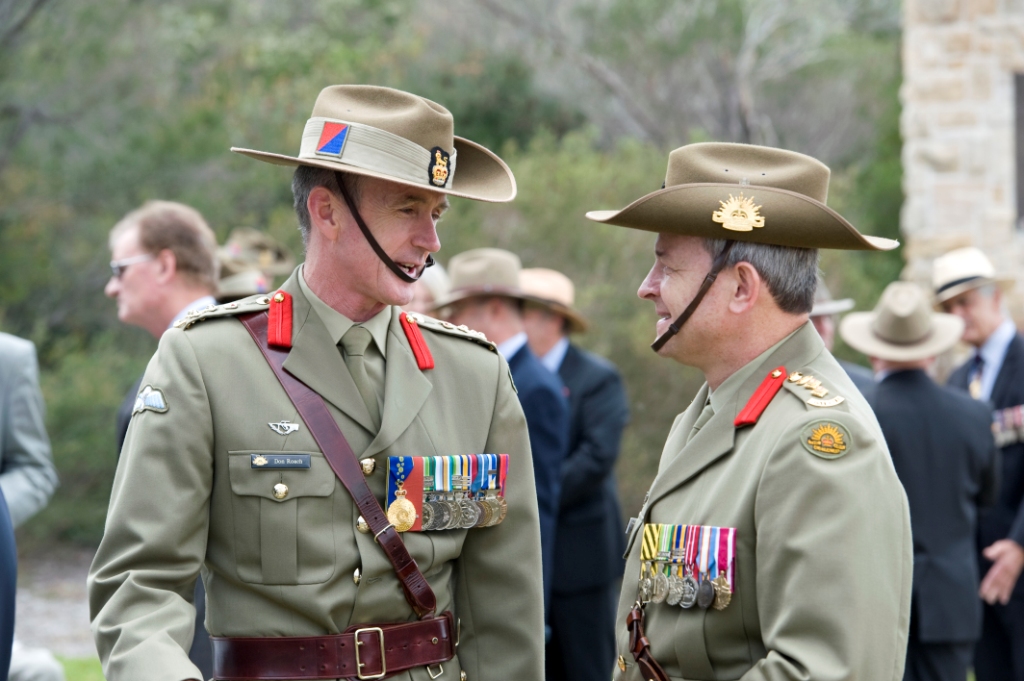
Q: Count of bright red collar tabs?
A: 3